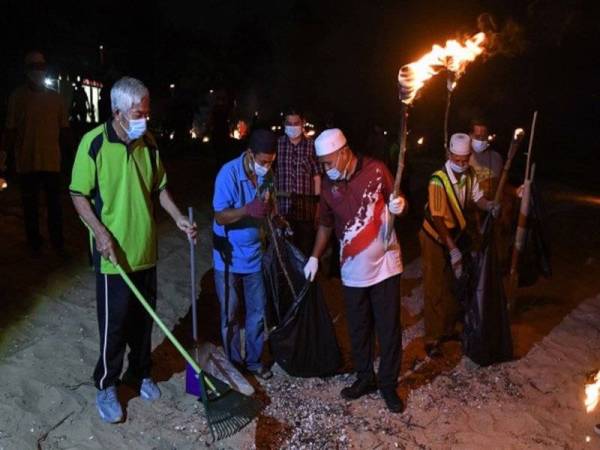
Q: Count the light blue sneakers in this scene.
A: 2